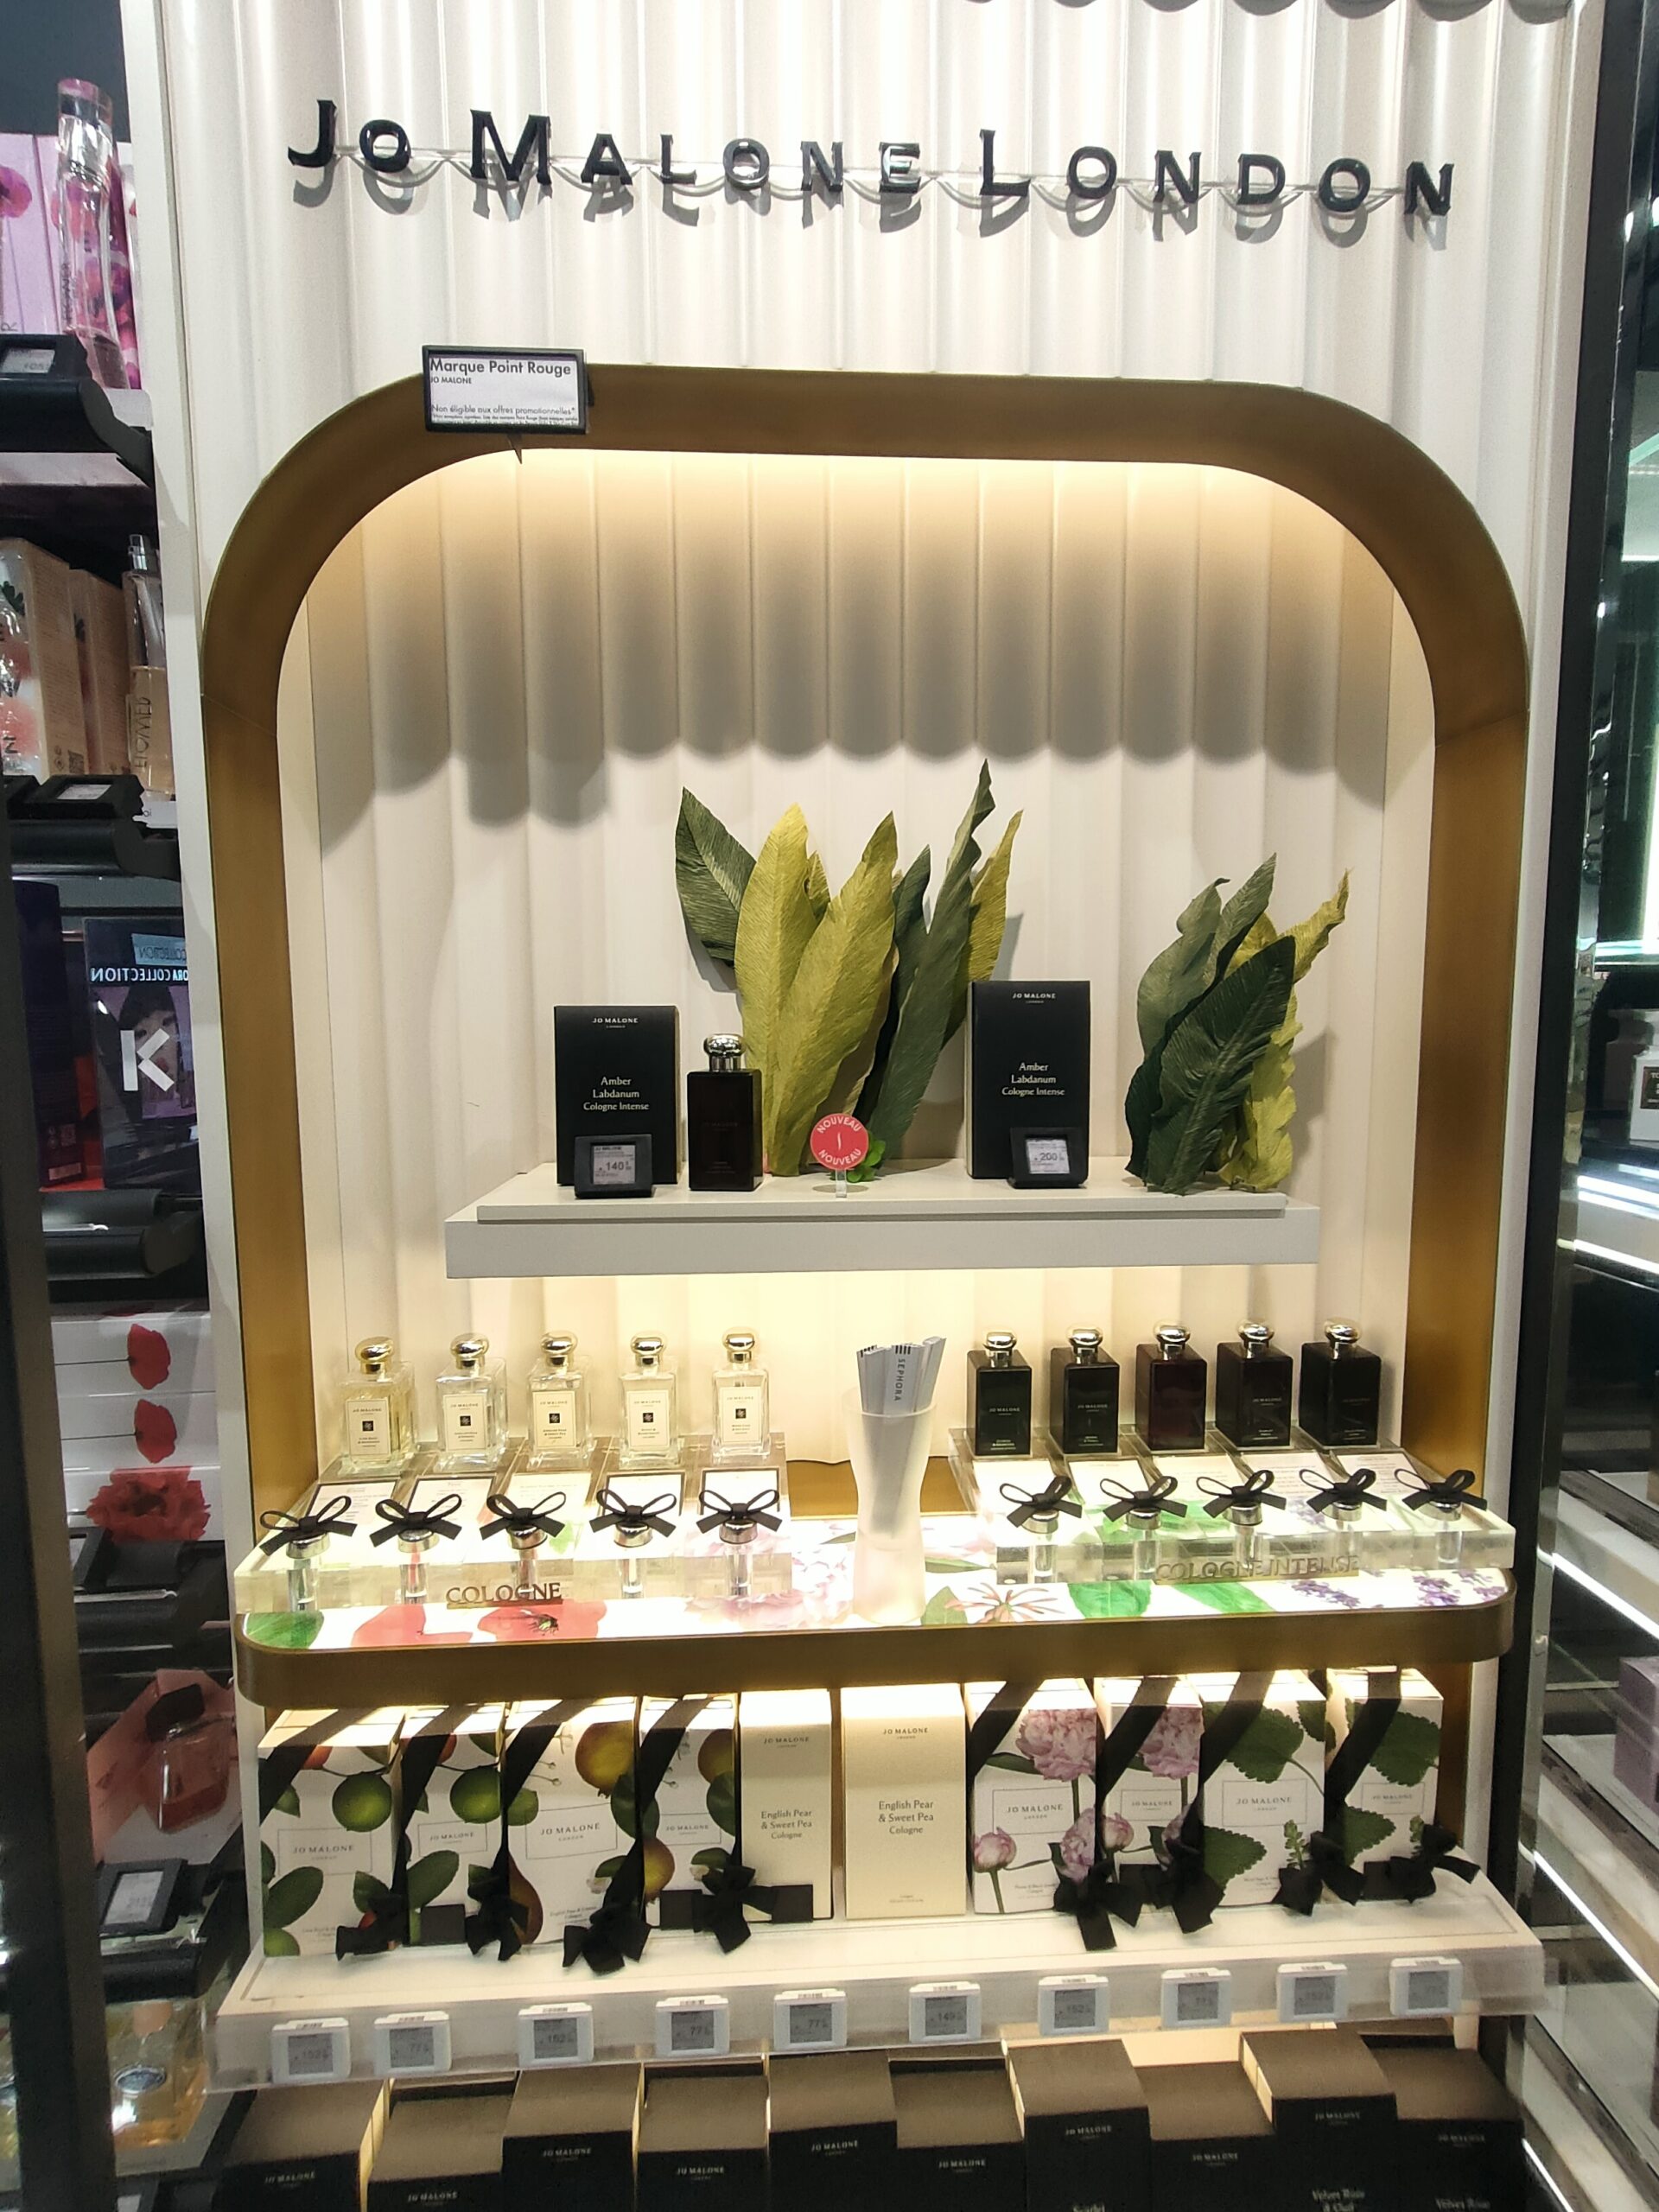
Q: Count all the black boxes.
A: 12